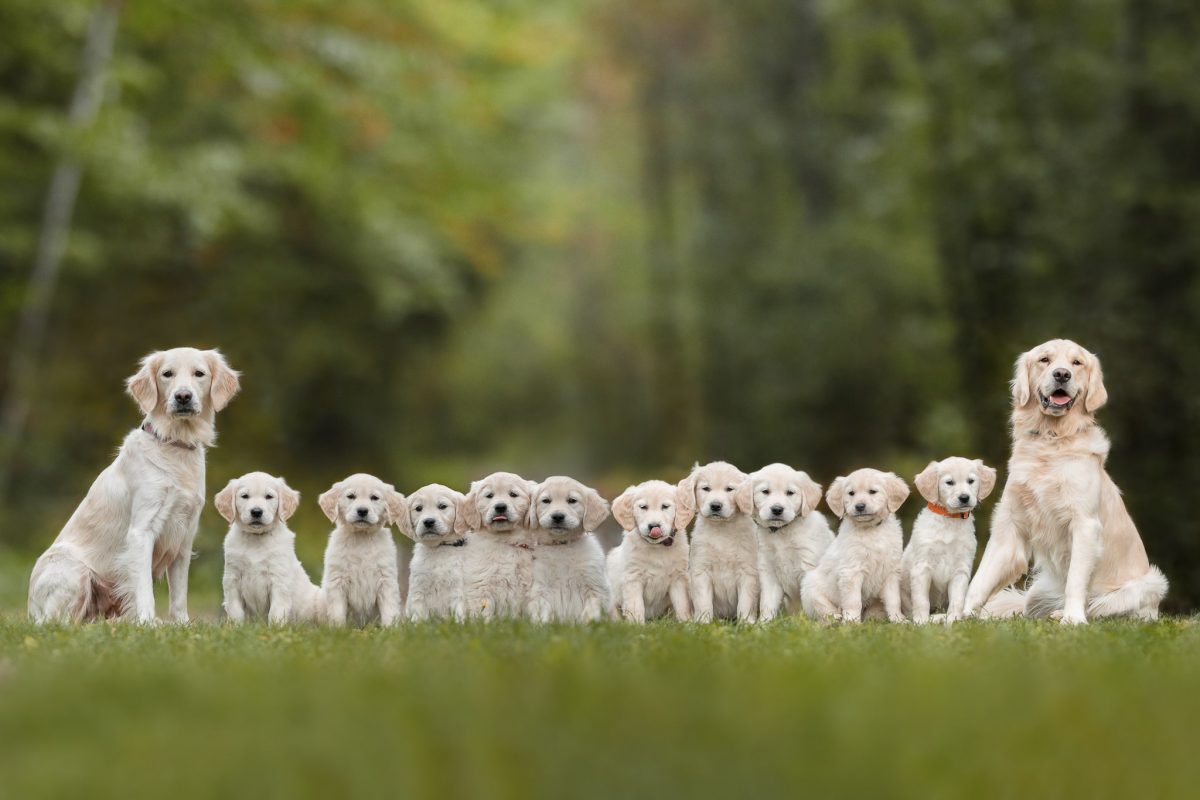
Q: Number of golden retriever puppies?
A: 10